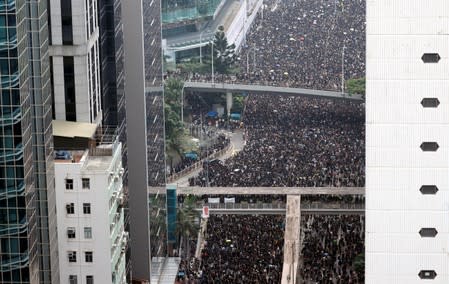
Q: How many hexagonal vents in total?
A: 6